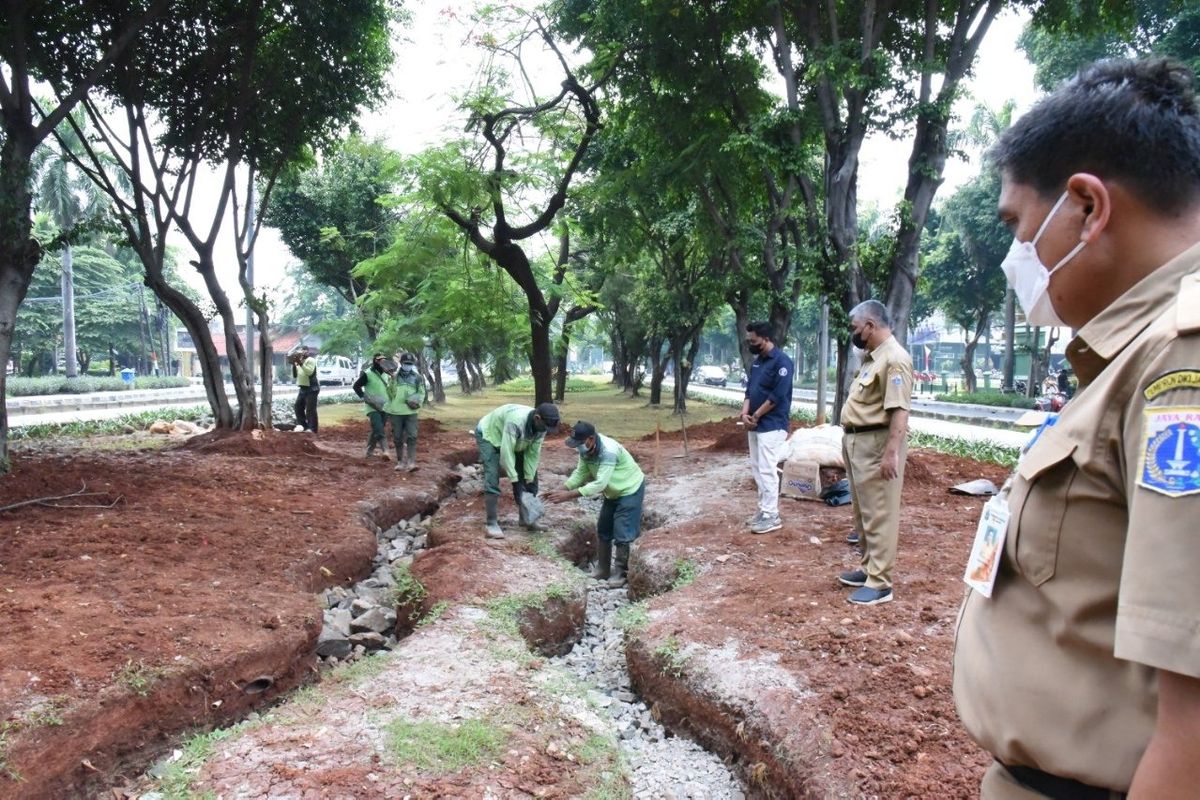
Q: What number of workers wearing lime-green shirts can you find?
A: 5